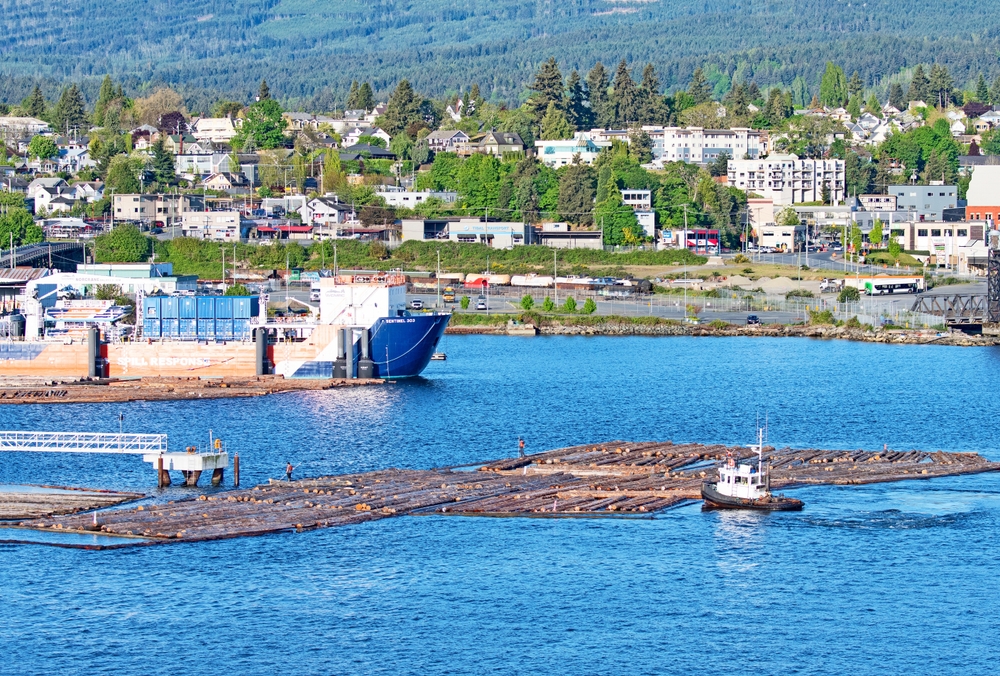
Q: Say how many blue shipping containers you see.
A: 12